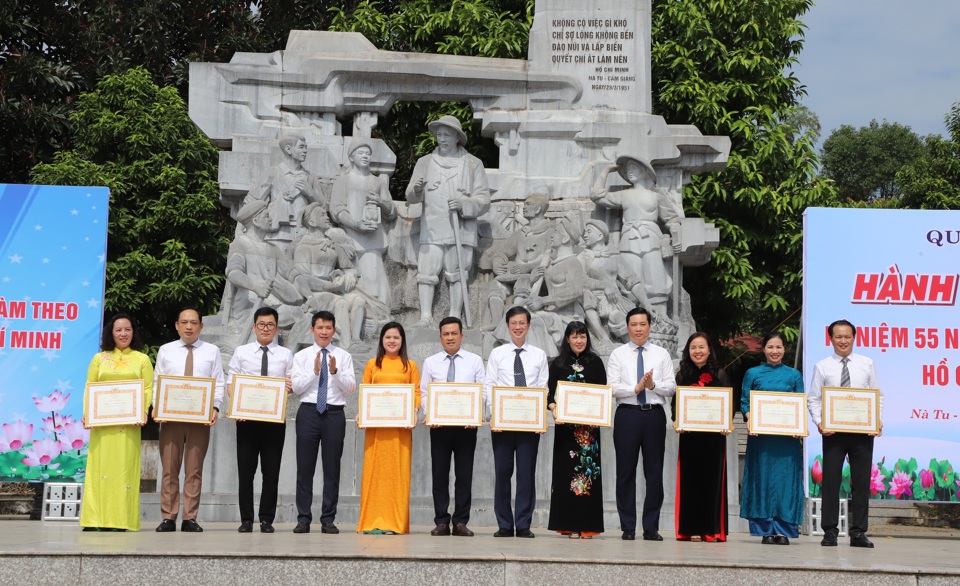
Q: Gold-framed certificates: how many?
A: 10